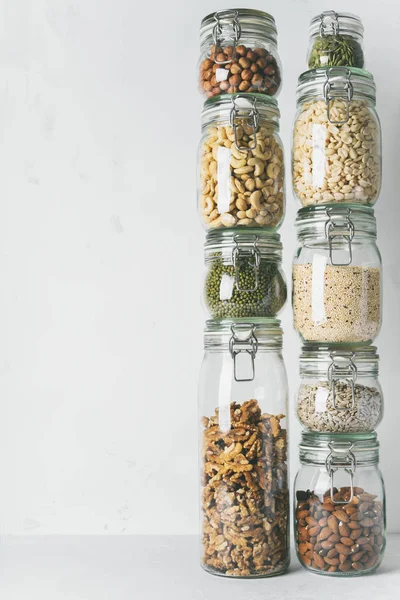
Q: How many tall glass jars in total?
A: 1